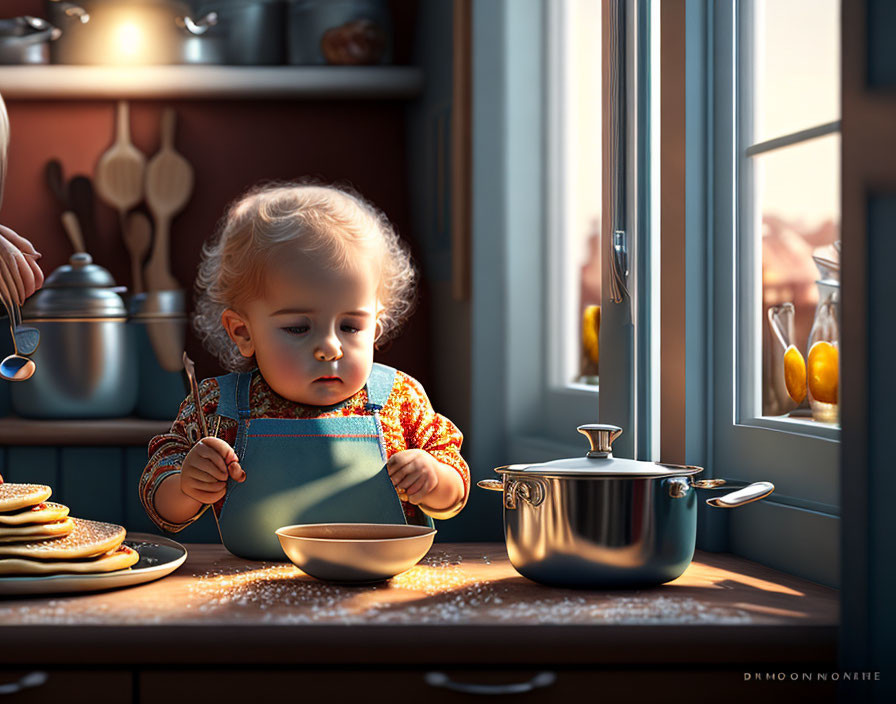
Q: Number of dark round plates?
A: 1